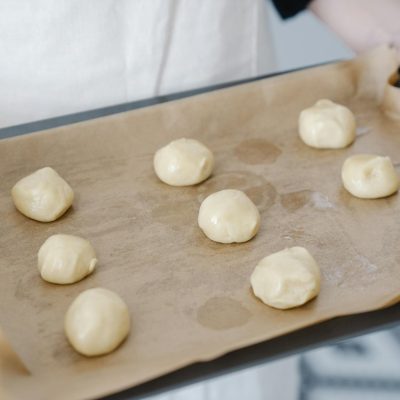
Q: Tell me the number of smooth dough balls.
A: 8